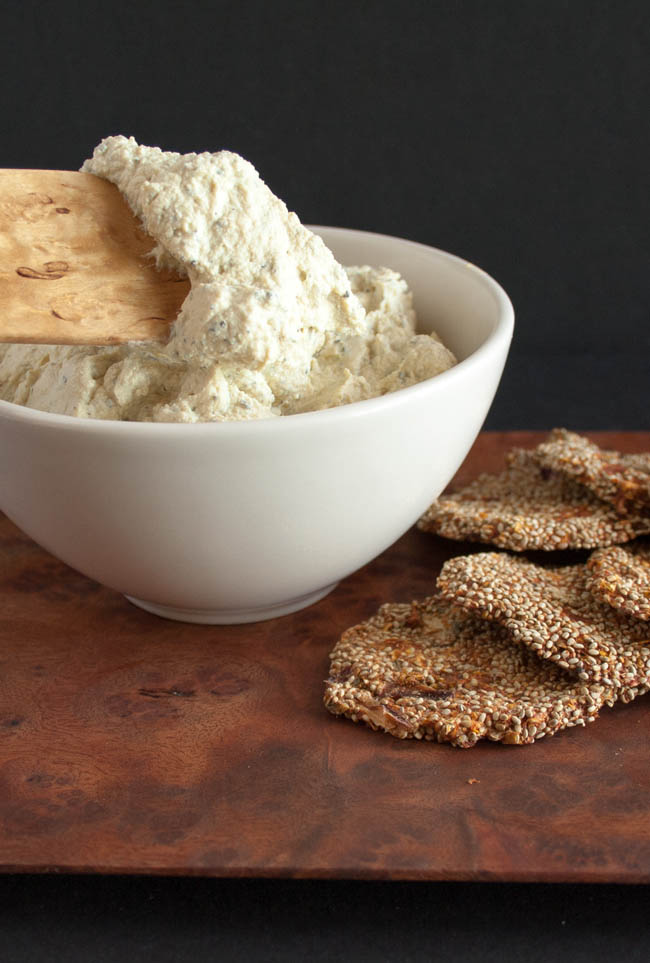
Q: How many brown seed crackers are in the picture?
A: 5